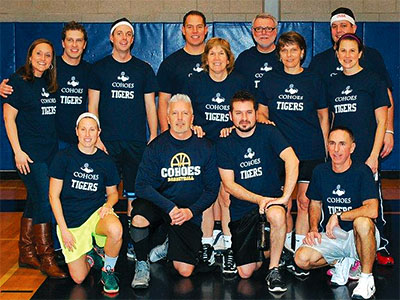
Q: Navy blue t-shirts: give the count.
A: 13